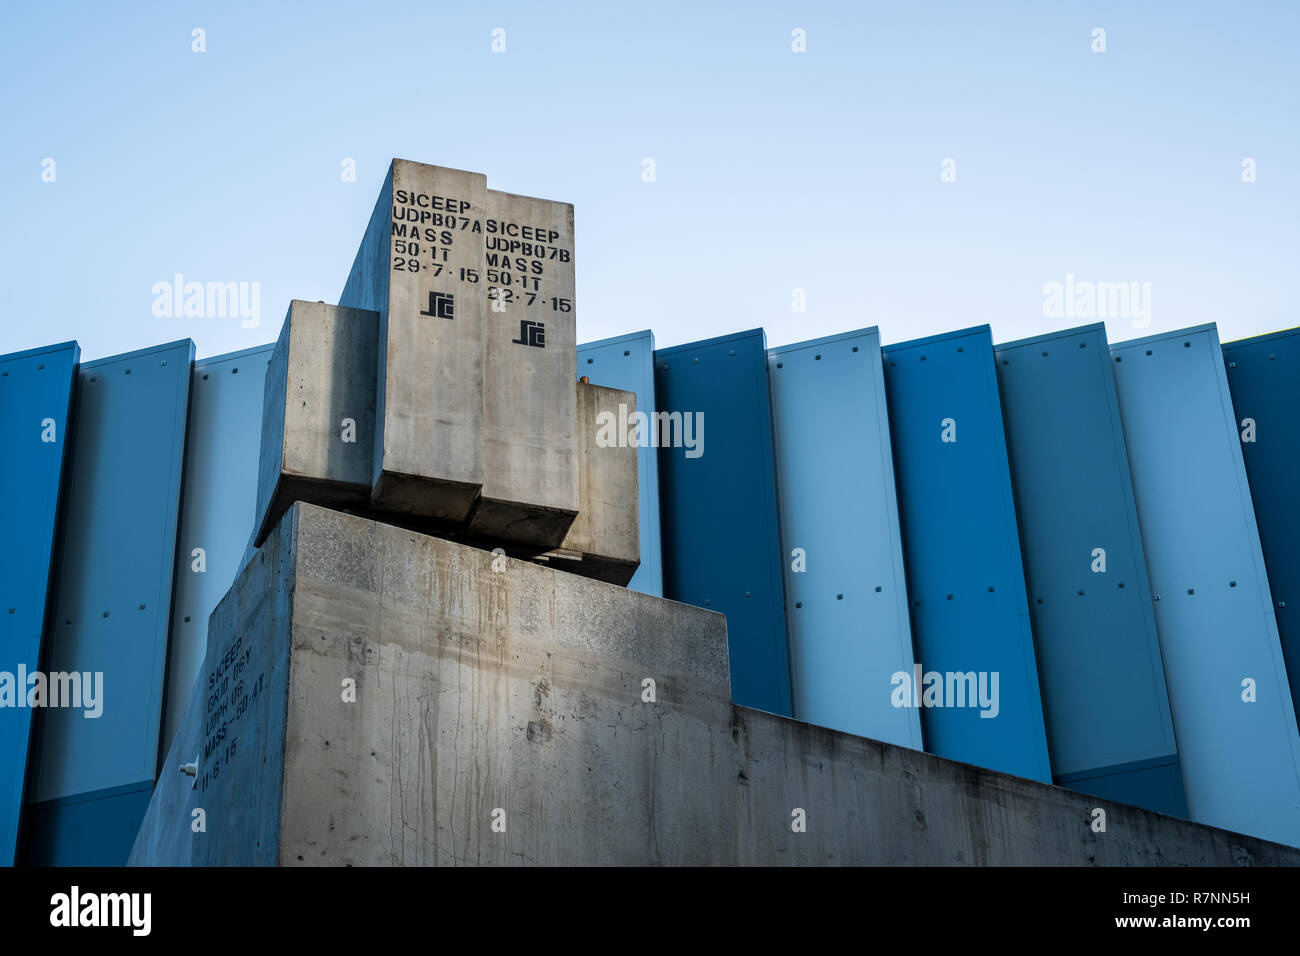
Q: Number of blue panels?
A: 10